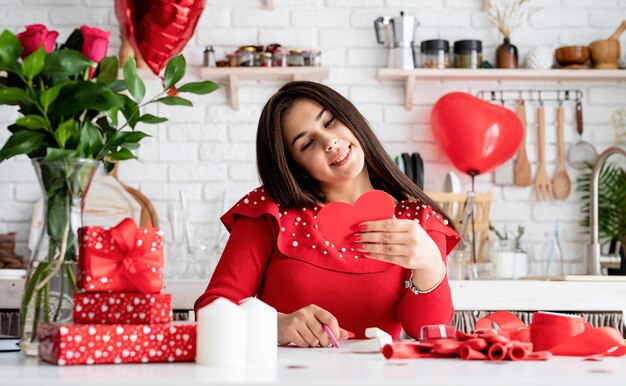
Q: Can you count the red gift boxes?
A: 3